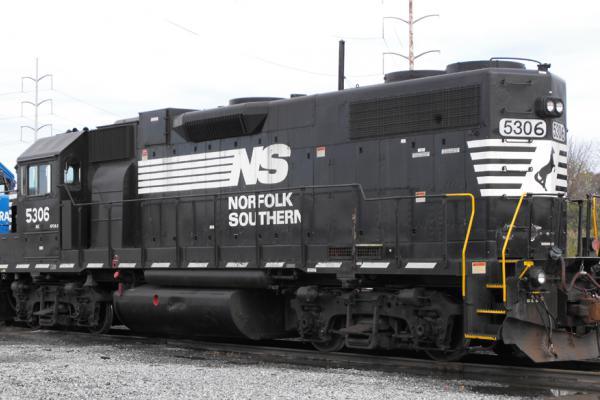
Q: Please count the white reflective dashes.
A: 13